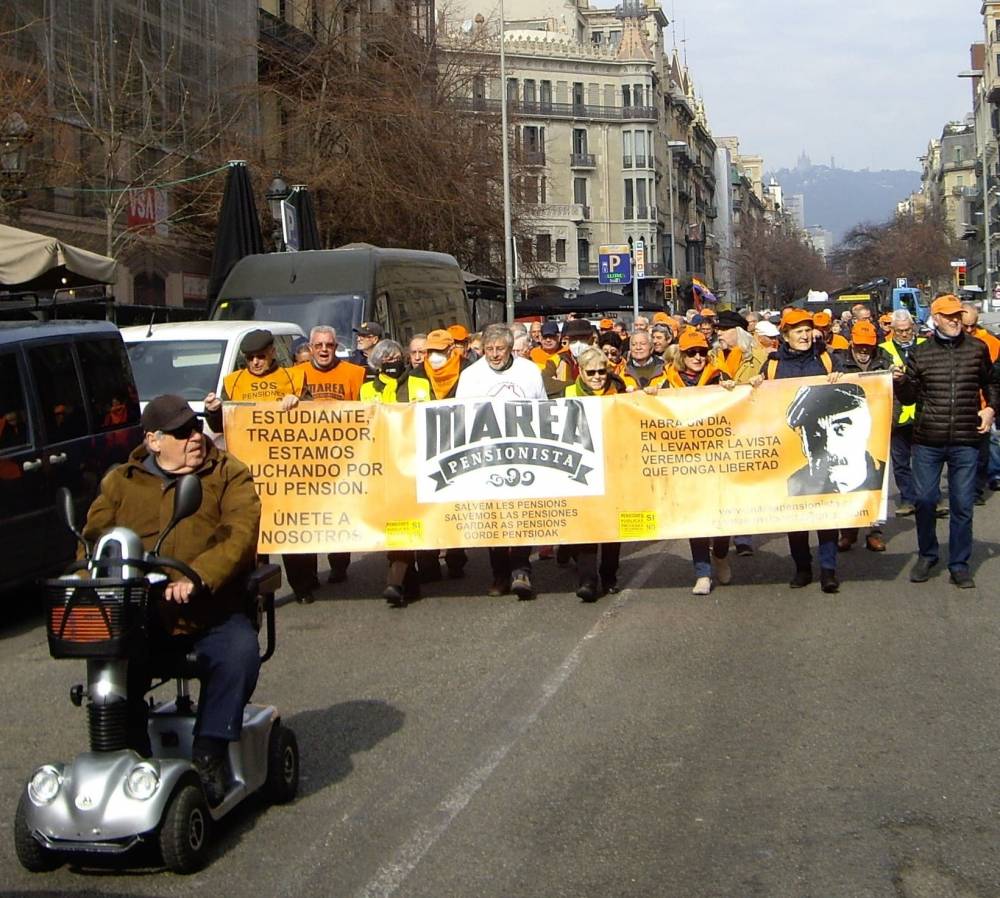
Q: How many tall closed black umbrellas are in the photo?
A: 2